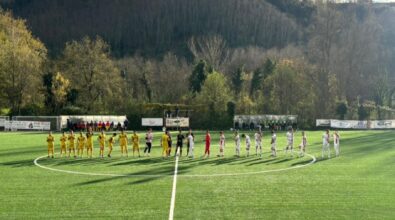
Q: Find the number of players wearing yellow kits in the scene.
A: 10